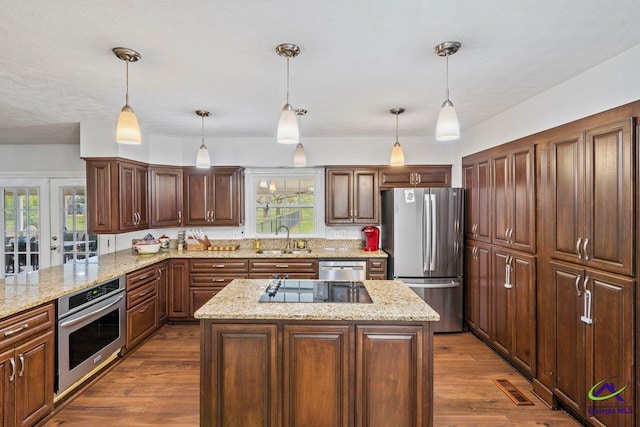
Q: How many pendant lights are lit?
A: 6